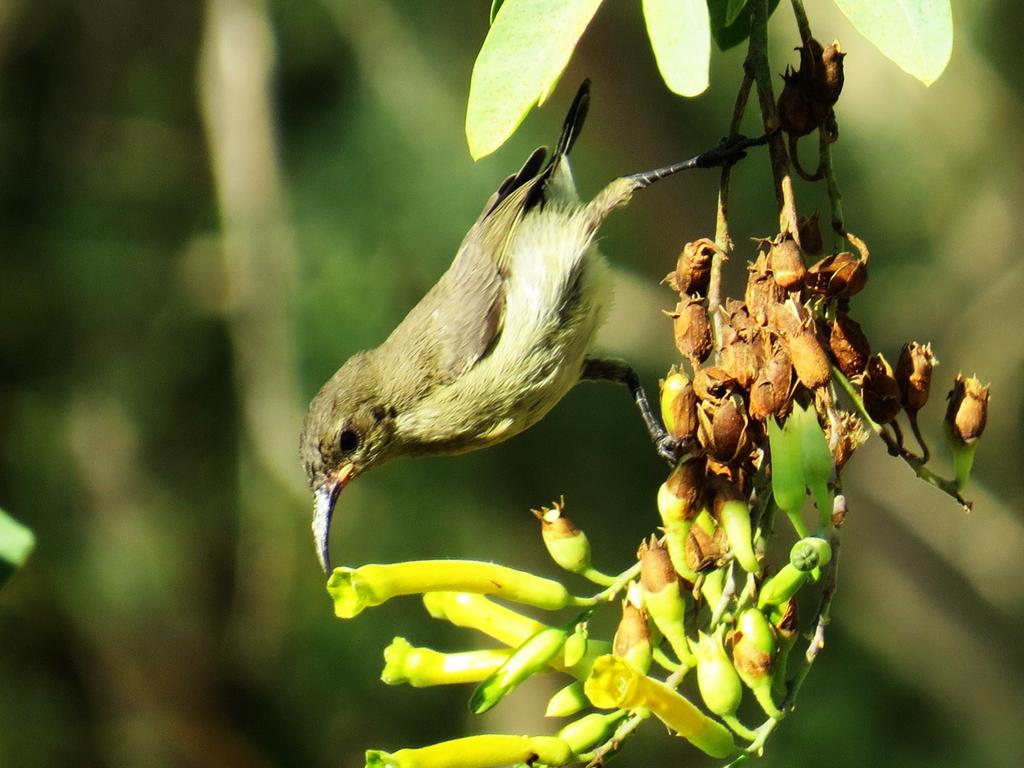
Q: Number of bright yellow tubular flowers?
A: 5